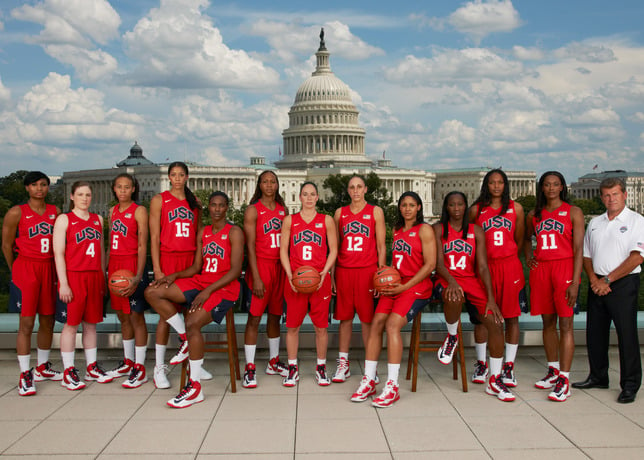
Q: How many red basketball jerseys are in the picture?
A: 12